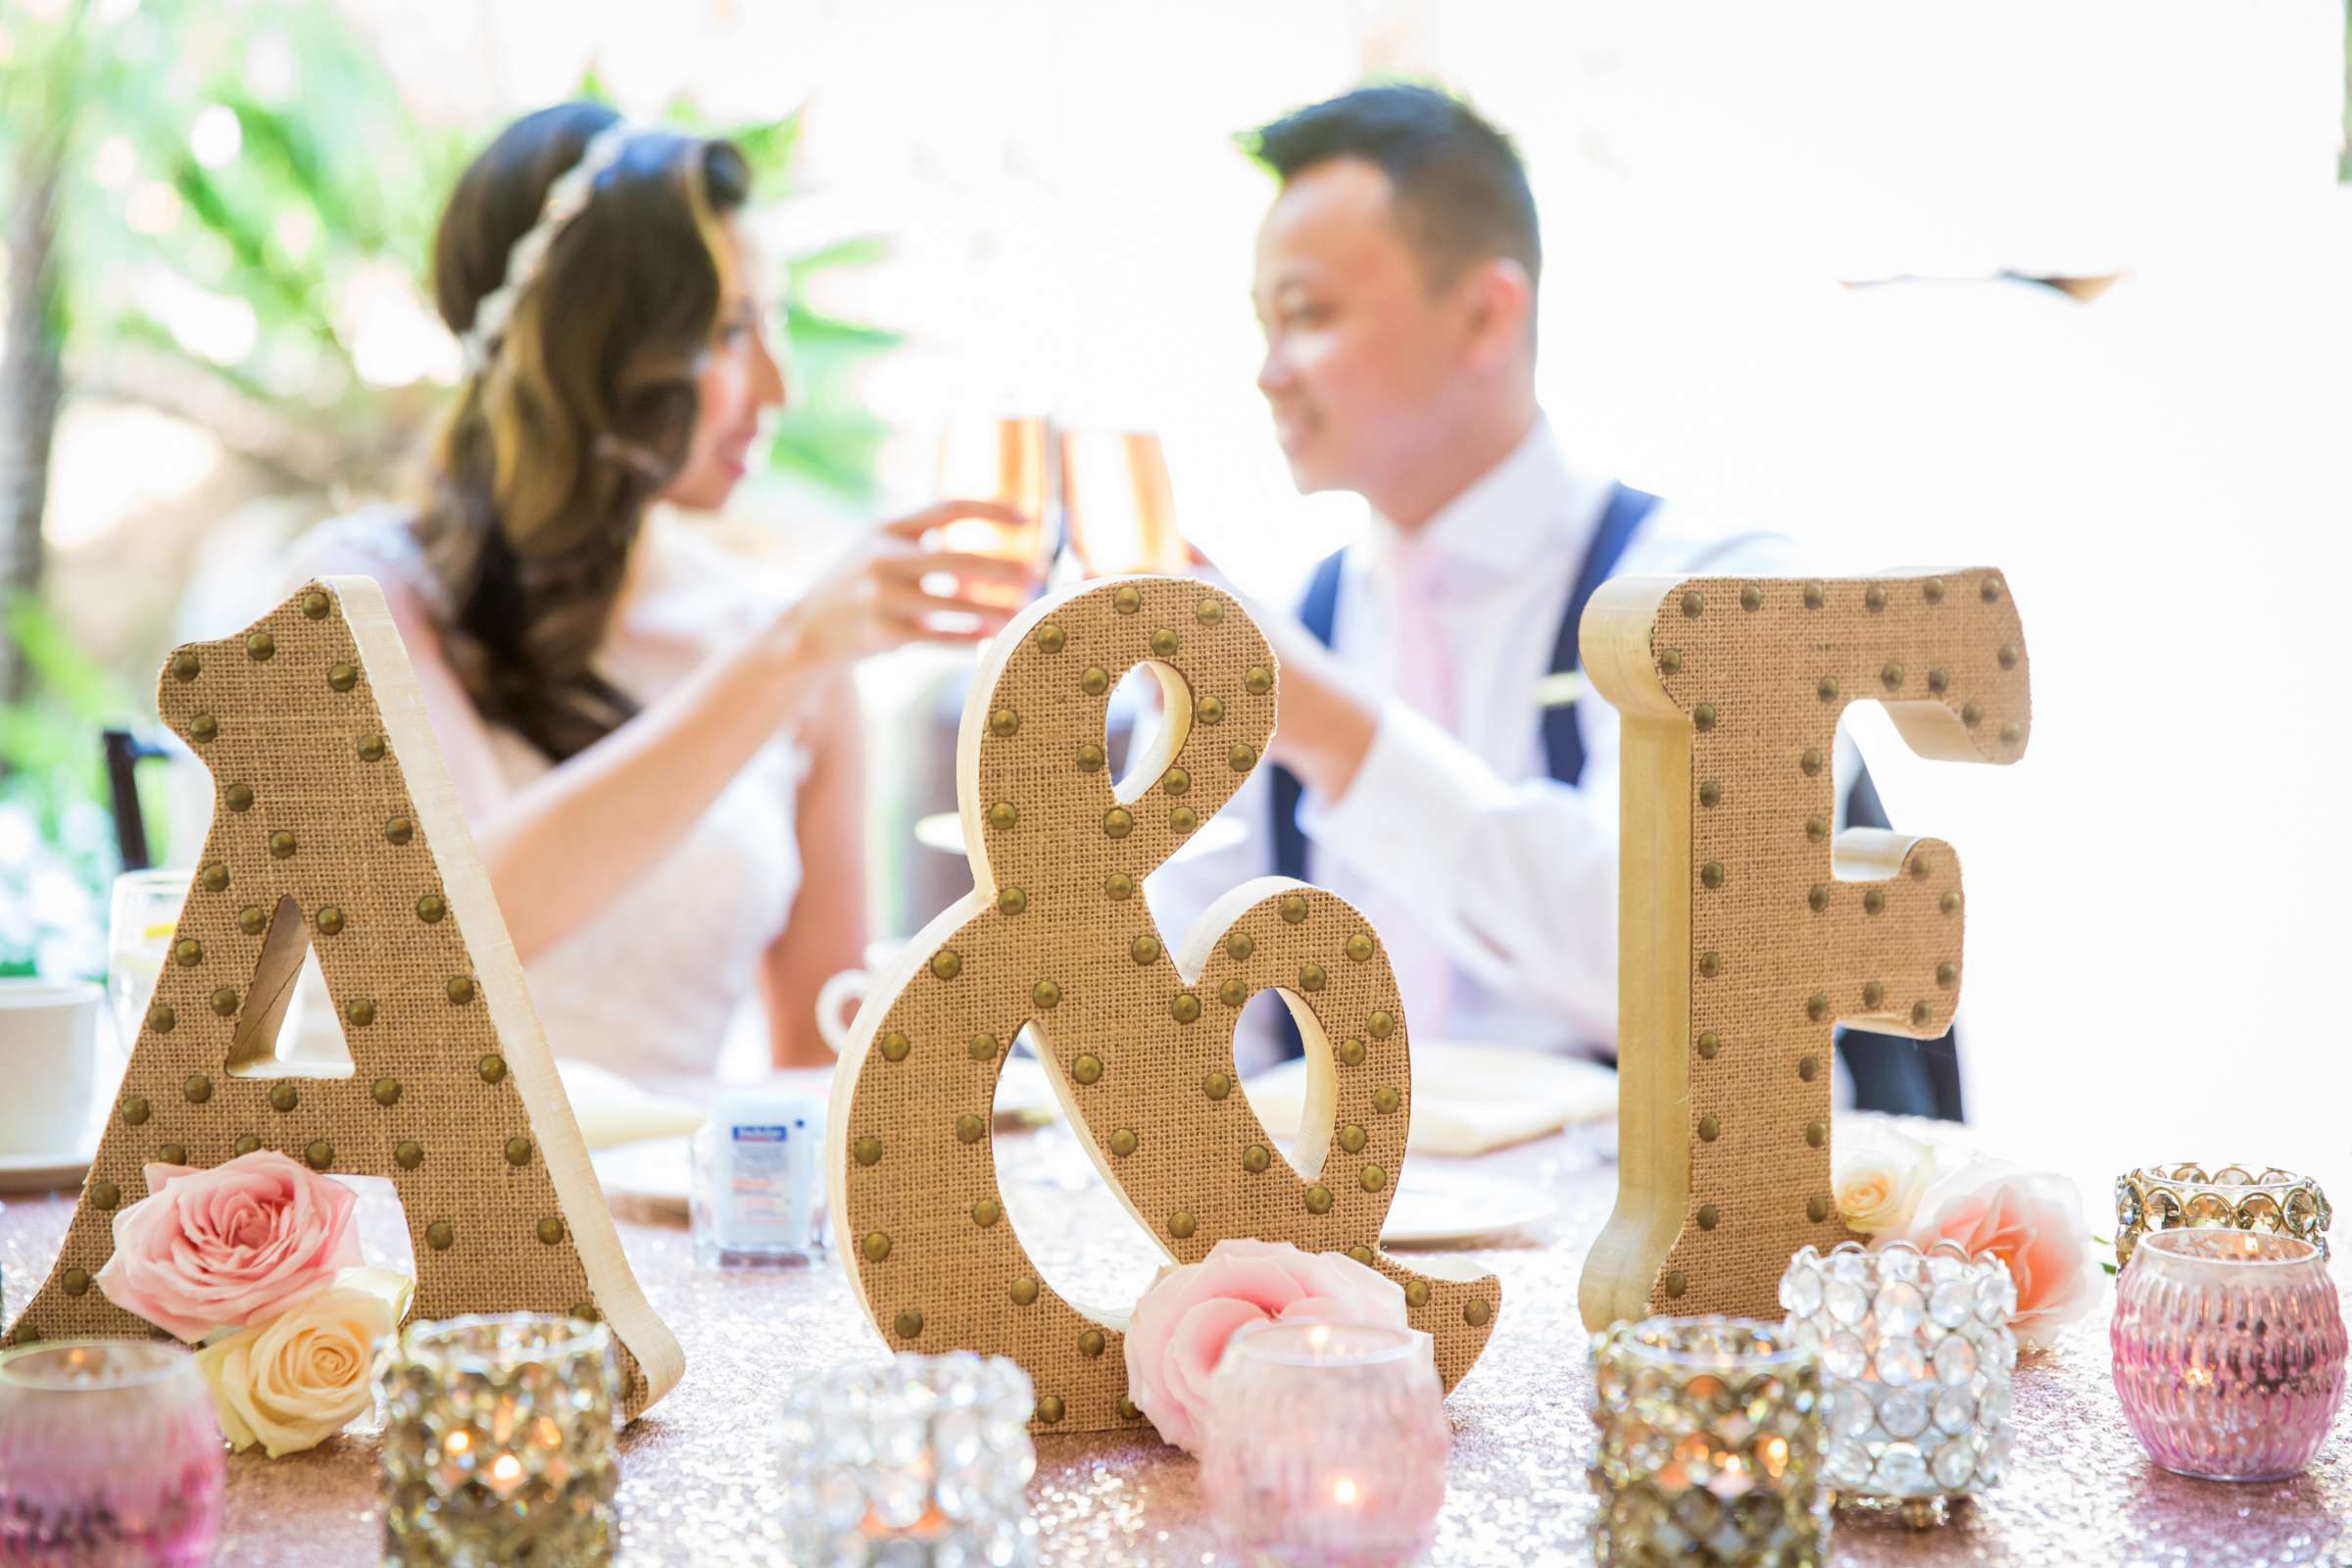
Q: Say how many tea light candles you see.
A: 8